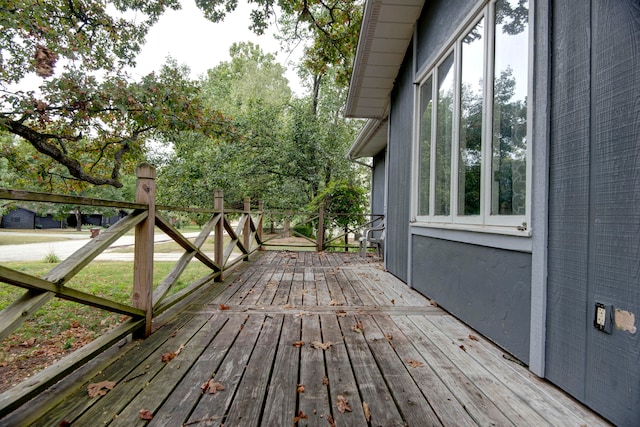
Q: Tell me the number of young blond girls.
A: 0